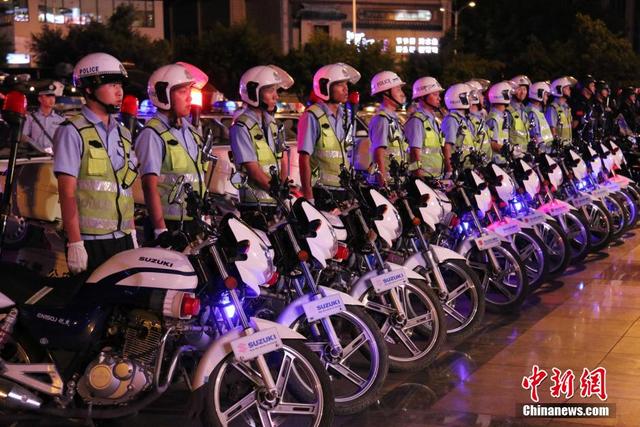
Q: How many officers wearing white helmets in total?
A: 12